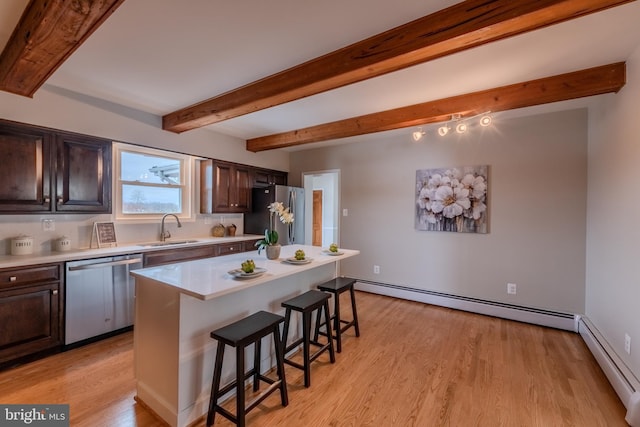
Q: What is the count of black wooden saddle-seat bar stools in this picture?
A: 3